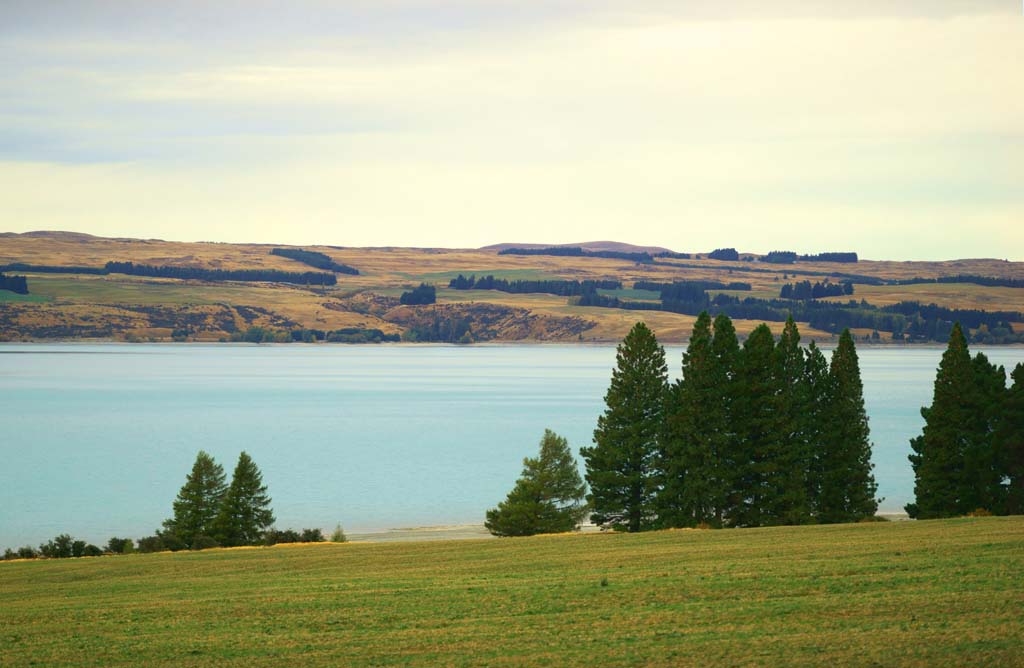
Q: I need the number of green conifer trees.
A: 13